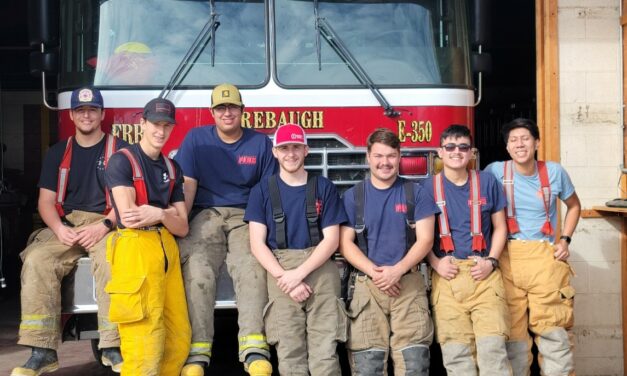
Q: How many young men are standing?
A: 5